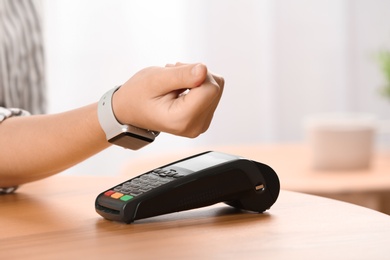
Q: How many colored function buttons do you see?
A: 3